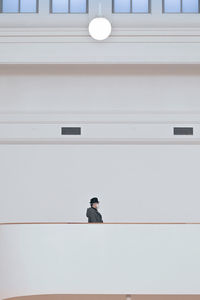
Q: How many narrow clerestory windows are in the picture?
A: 4